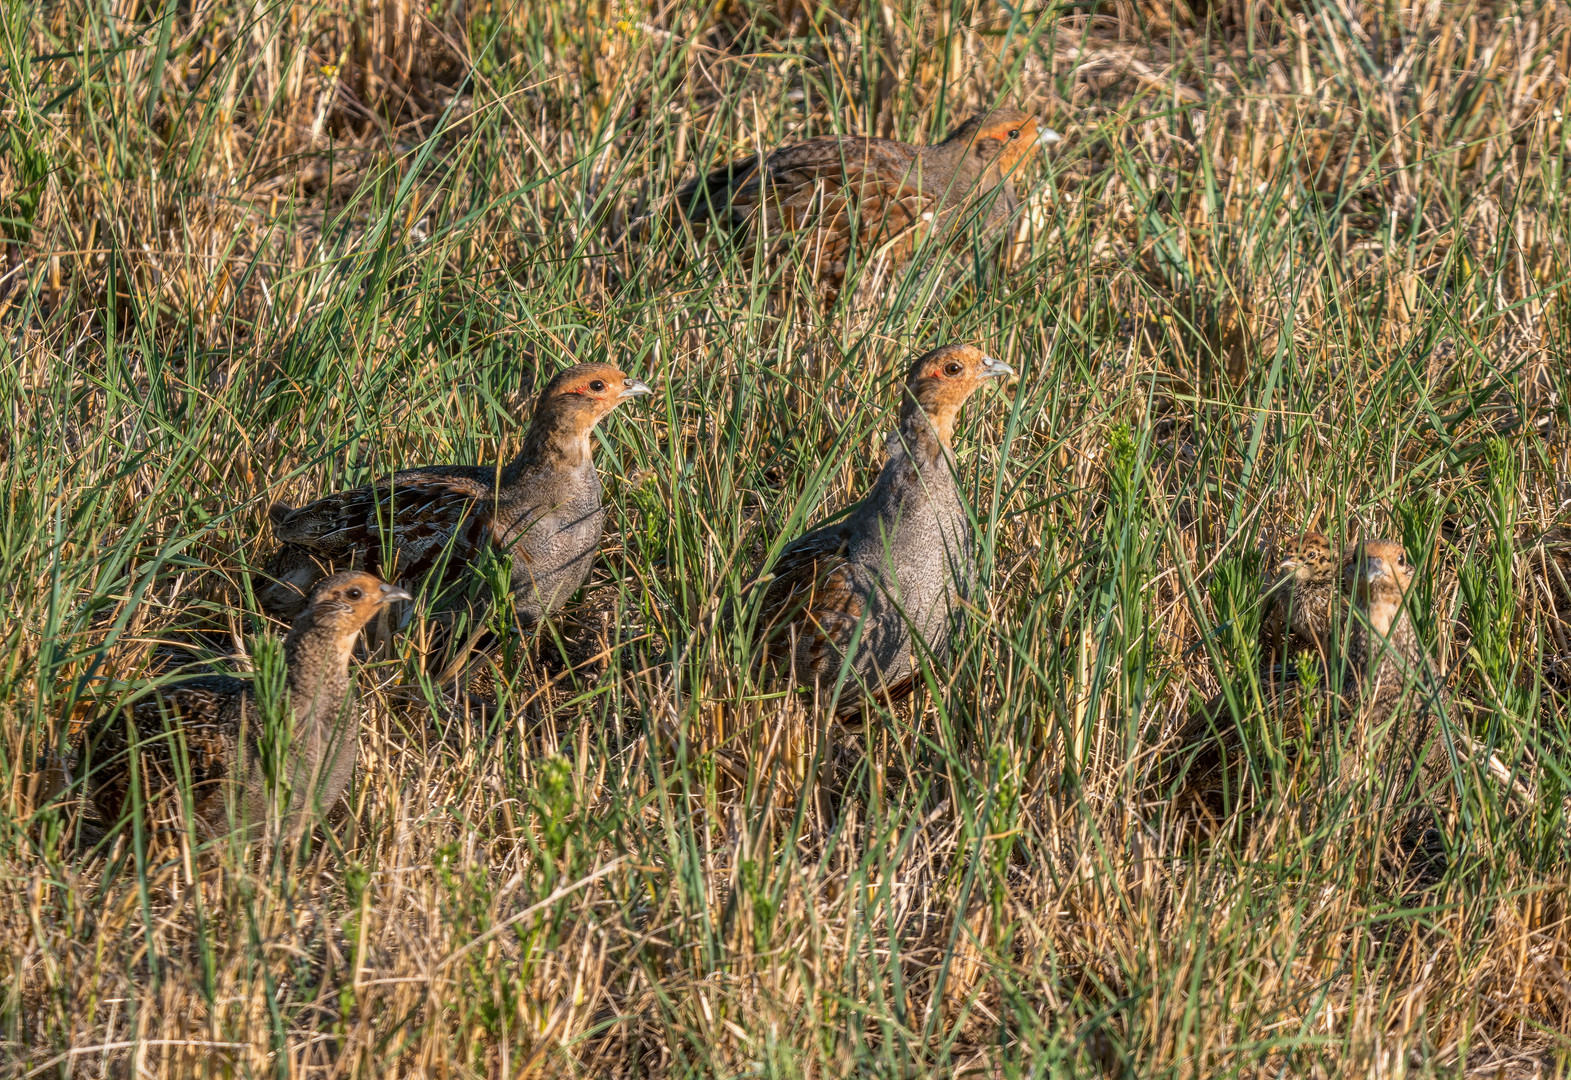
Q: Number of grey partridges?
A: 6